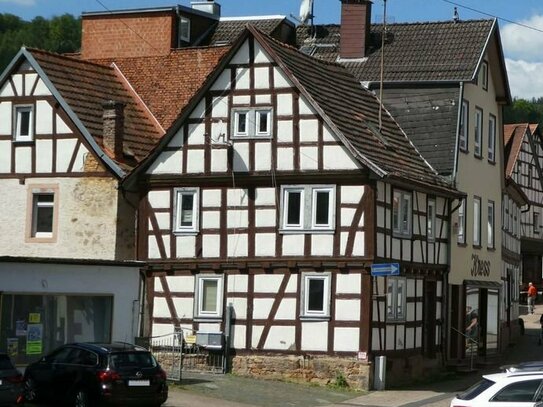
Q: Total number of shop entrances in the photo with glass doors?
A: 1